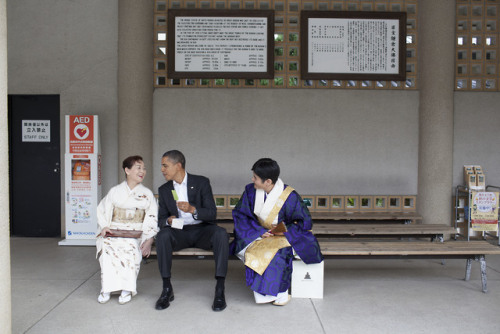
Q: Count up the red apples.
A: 0